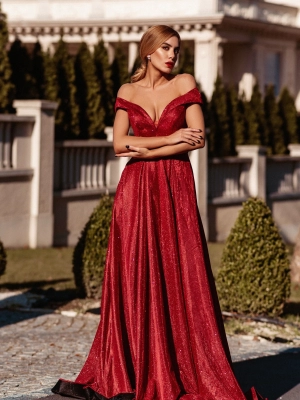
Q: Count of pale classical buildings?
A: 1